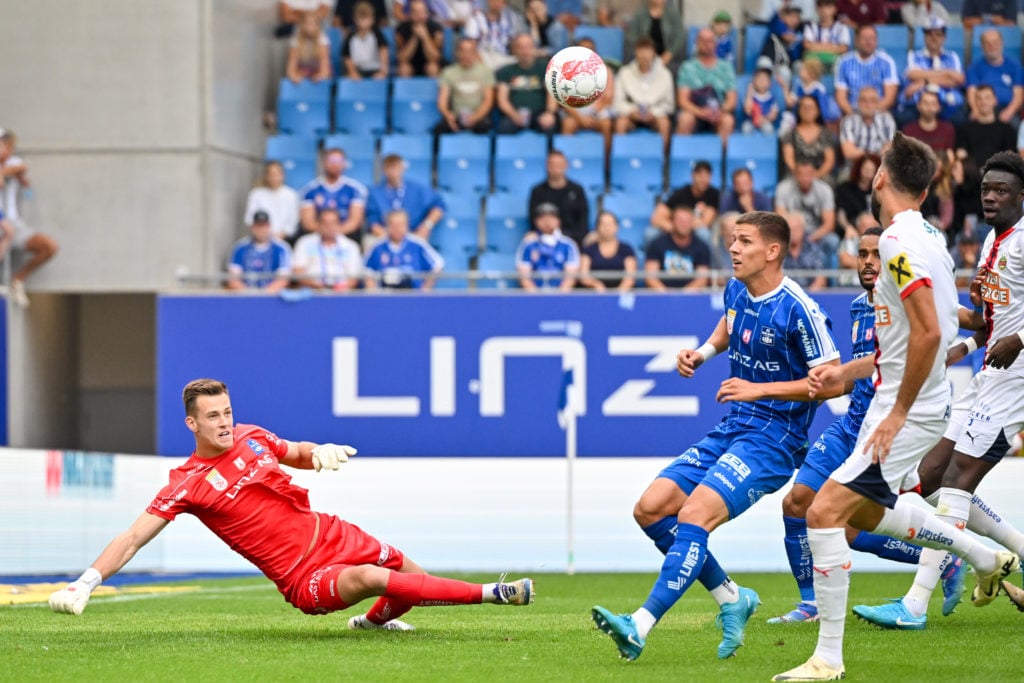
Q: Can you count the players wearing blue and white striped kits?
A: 2